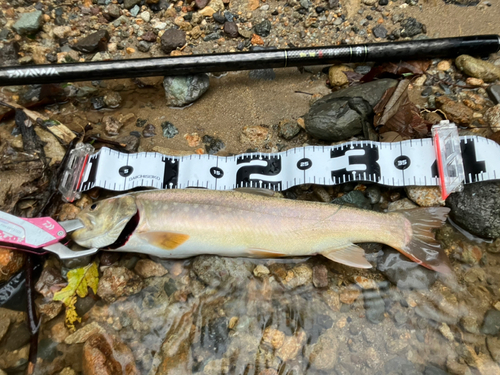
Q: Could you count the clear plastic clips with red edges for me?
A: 2